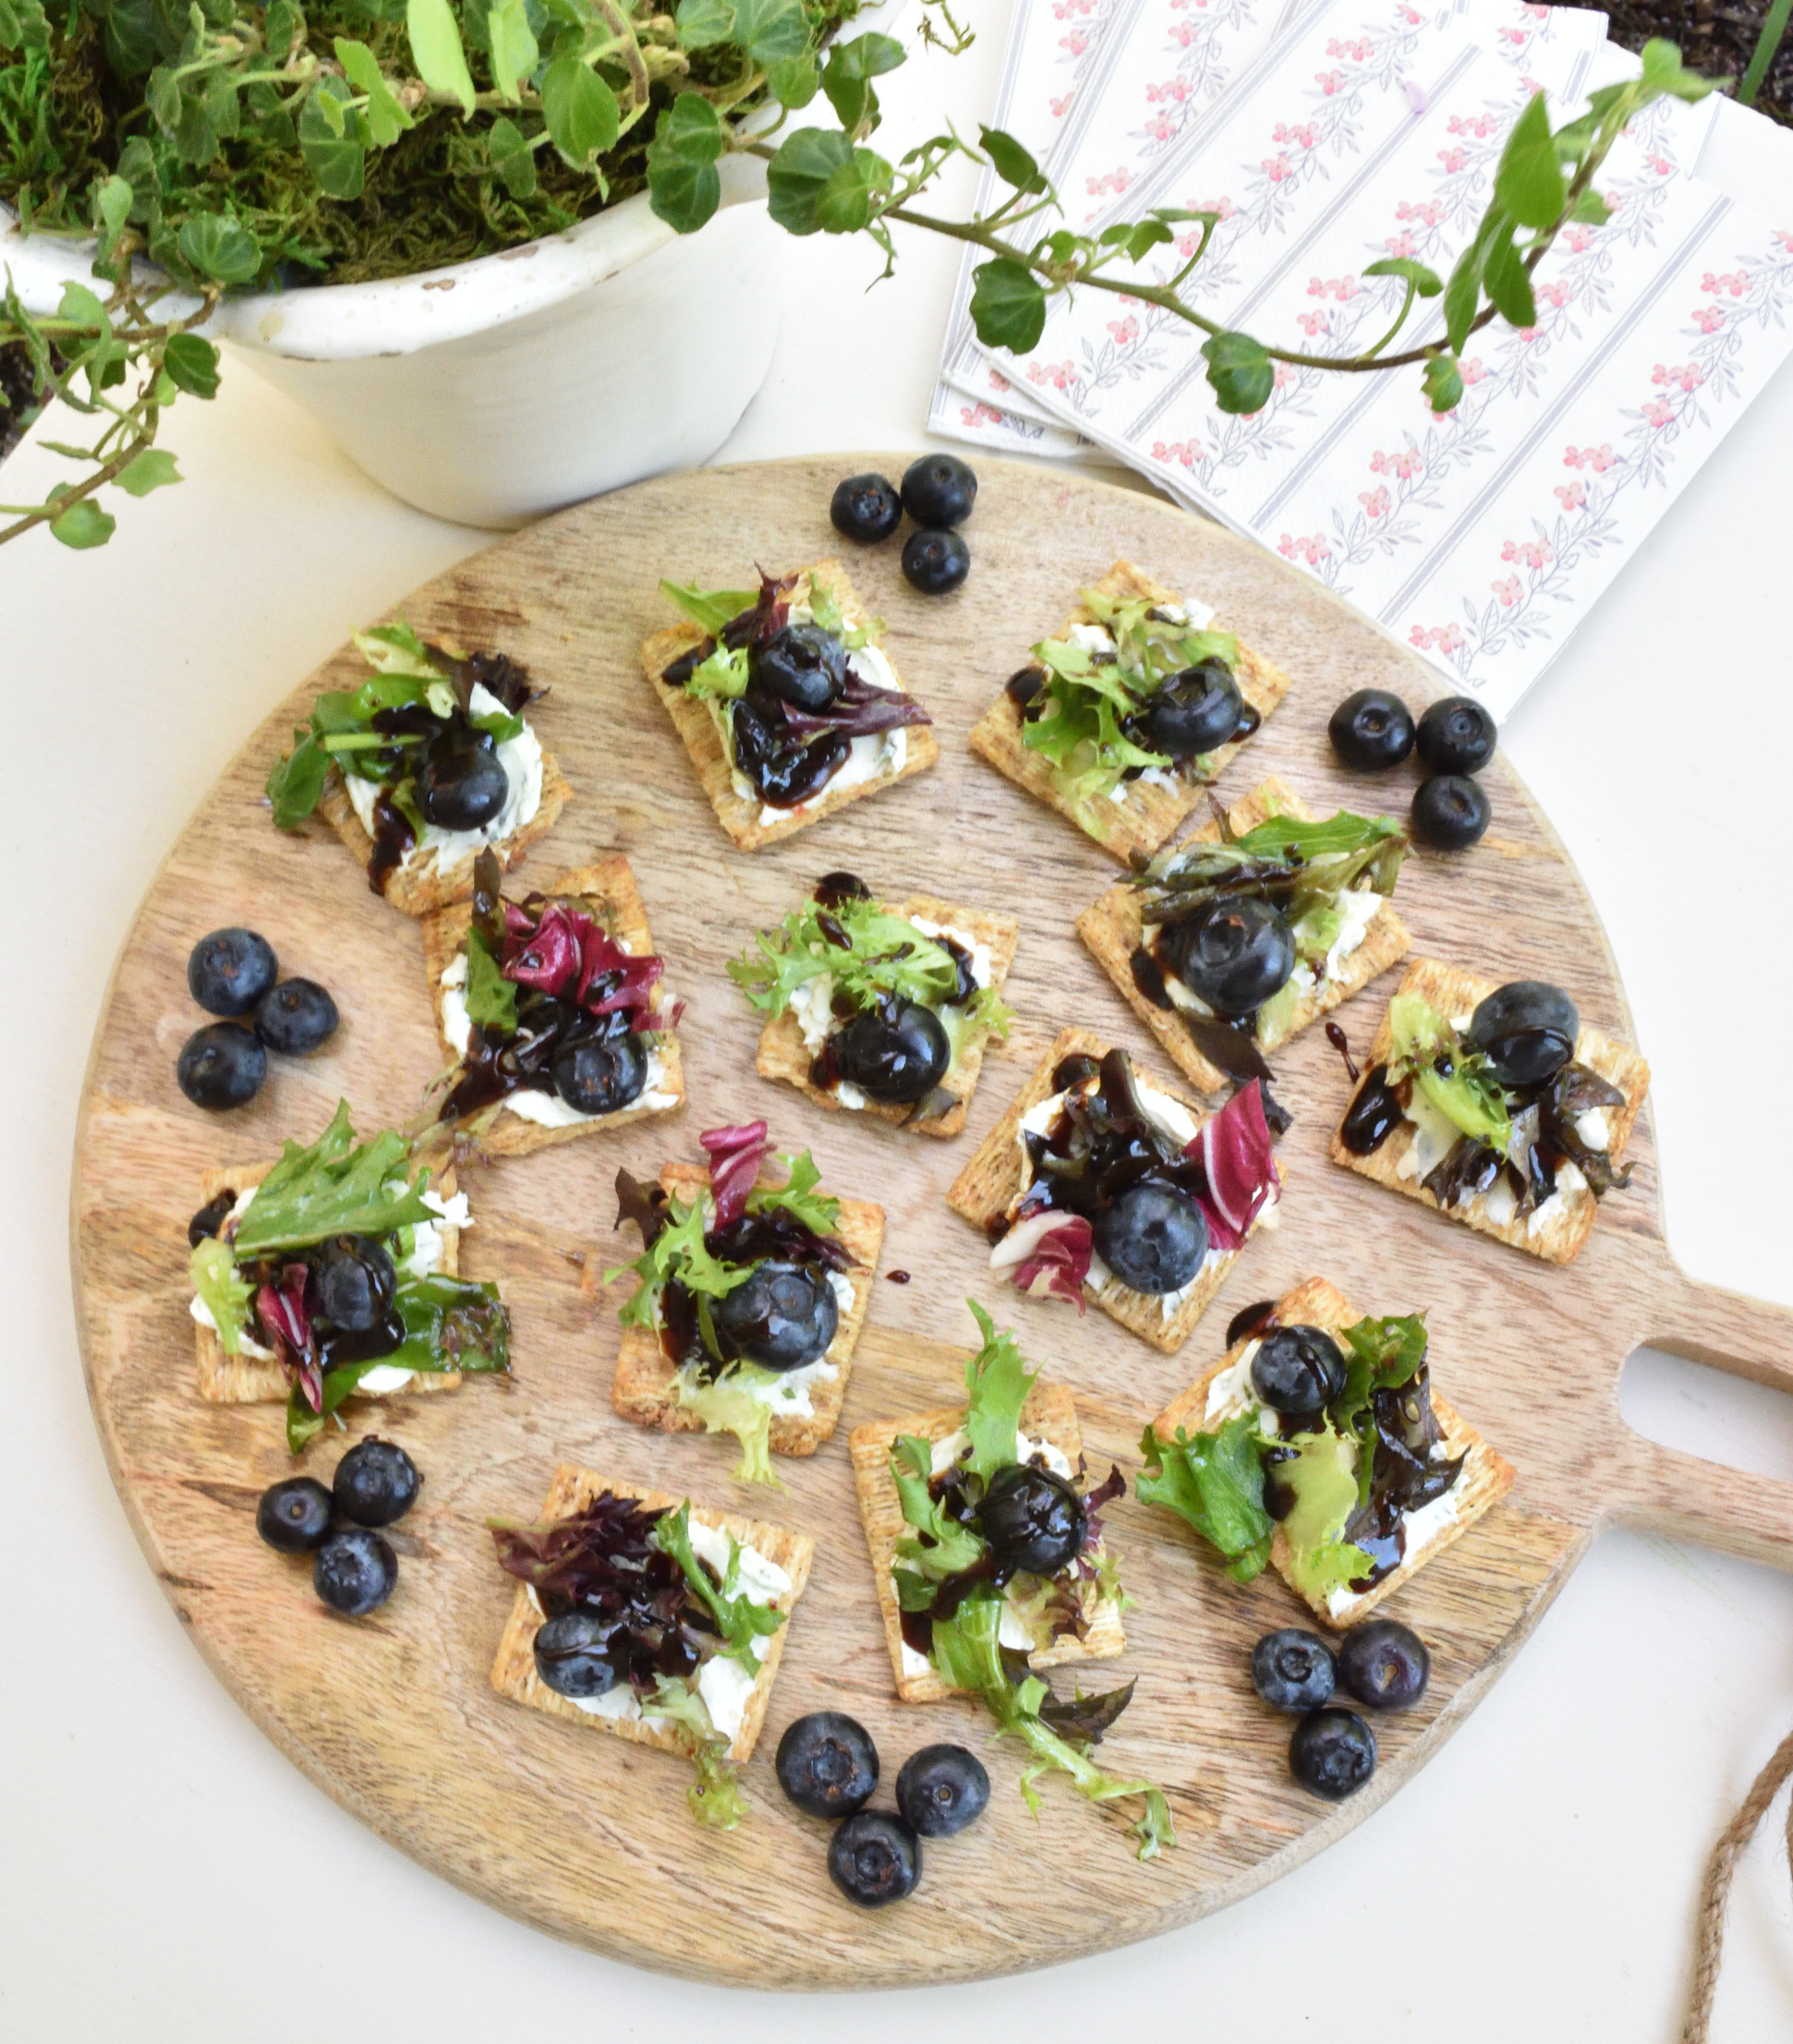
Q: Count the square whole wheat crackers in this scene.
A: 13